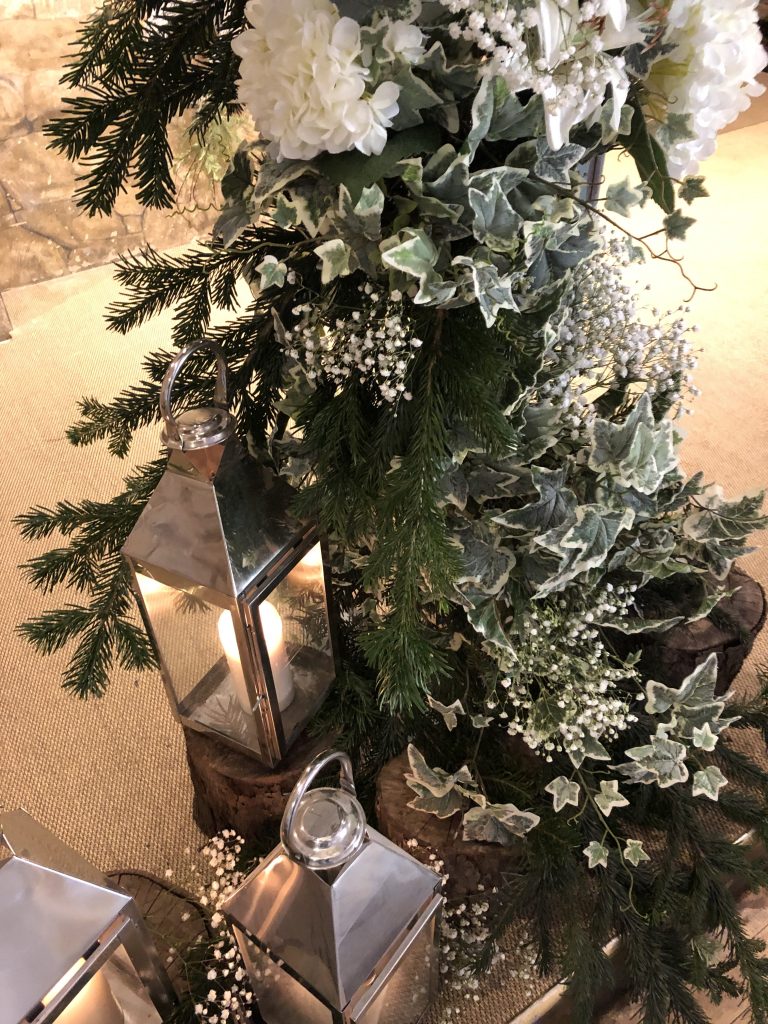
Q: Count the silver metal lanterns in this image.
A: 3